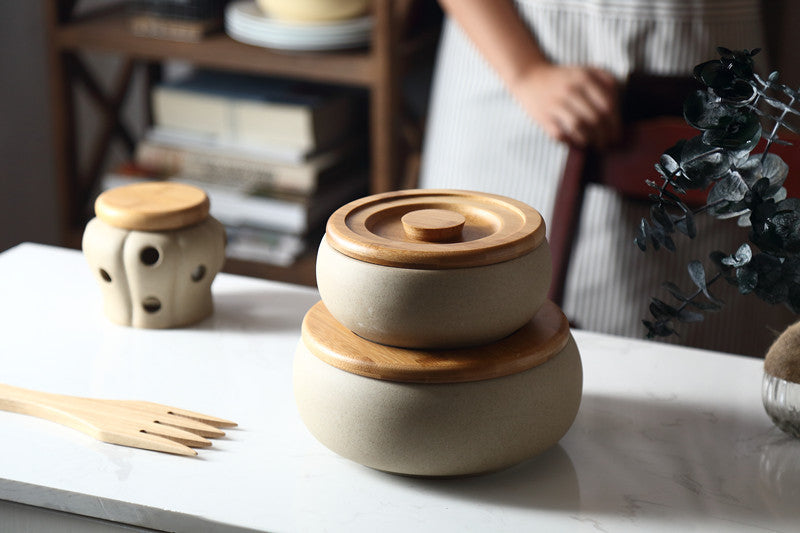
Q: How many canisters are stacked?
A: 2